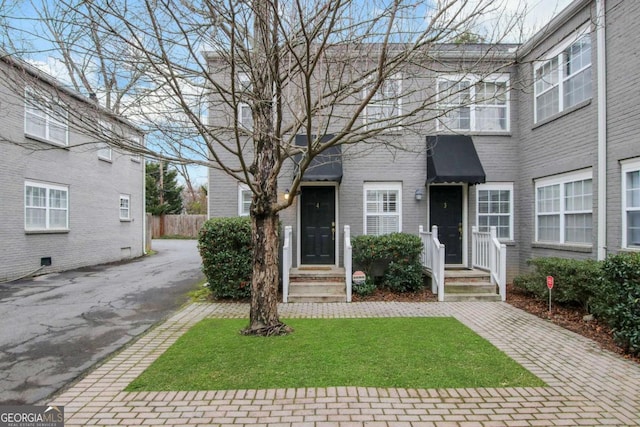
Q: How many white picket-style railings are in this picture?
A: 4